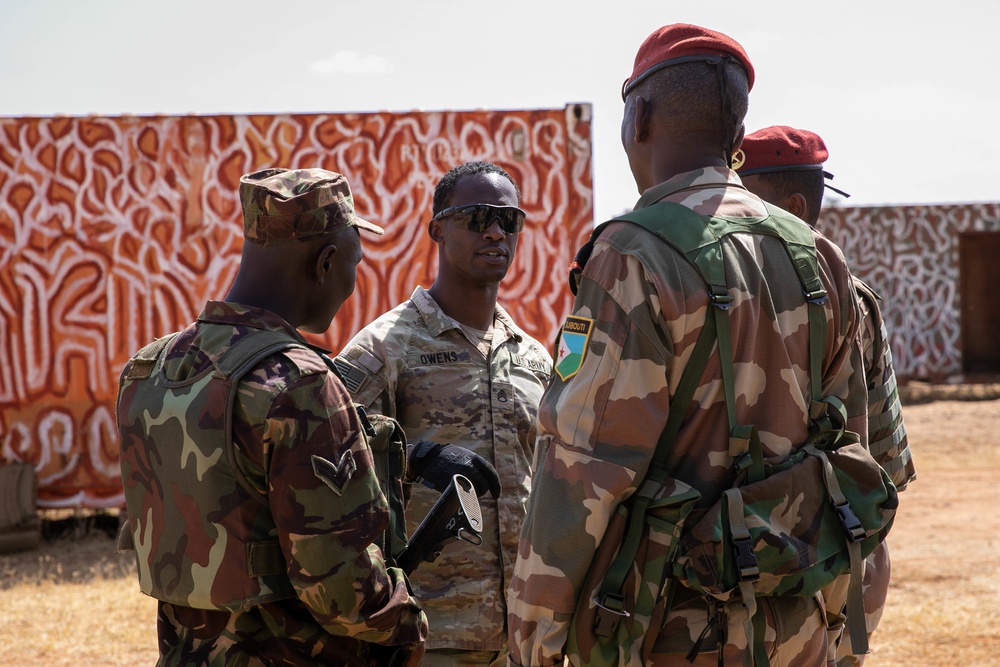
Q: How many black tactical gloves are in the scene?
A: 1